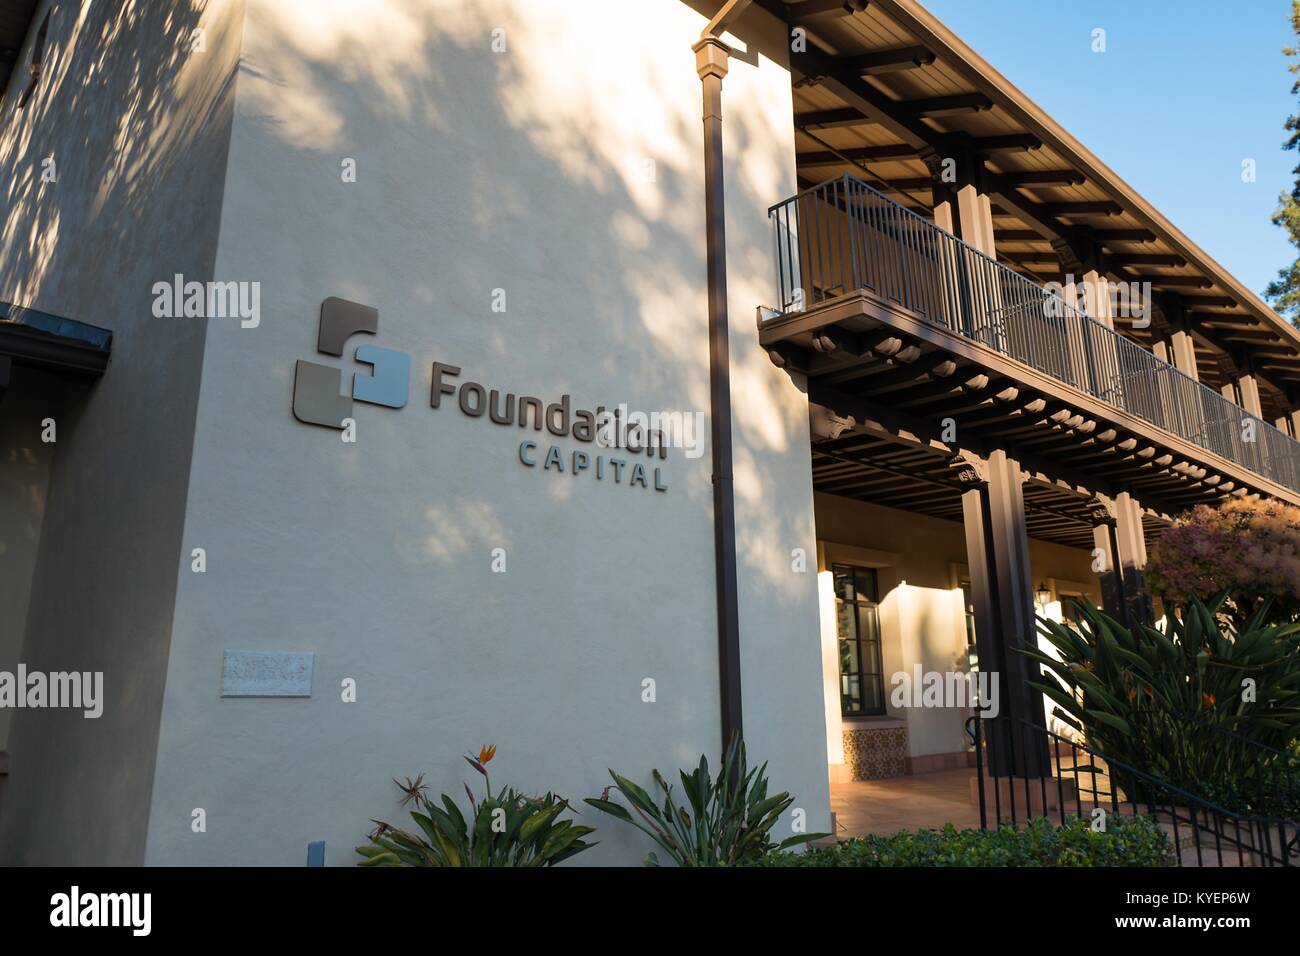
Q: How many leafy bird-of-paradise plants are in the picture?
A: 3